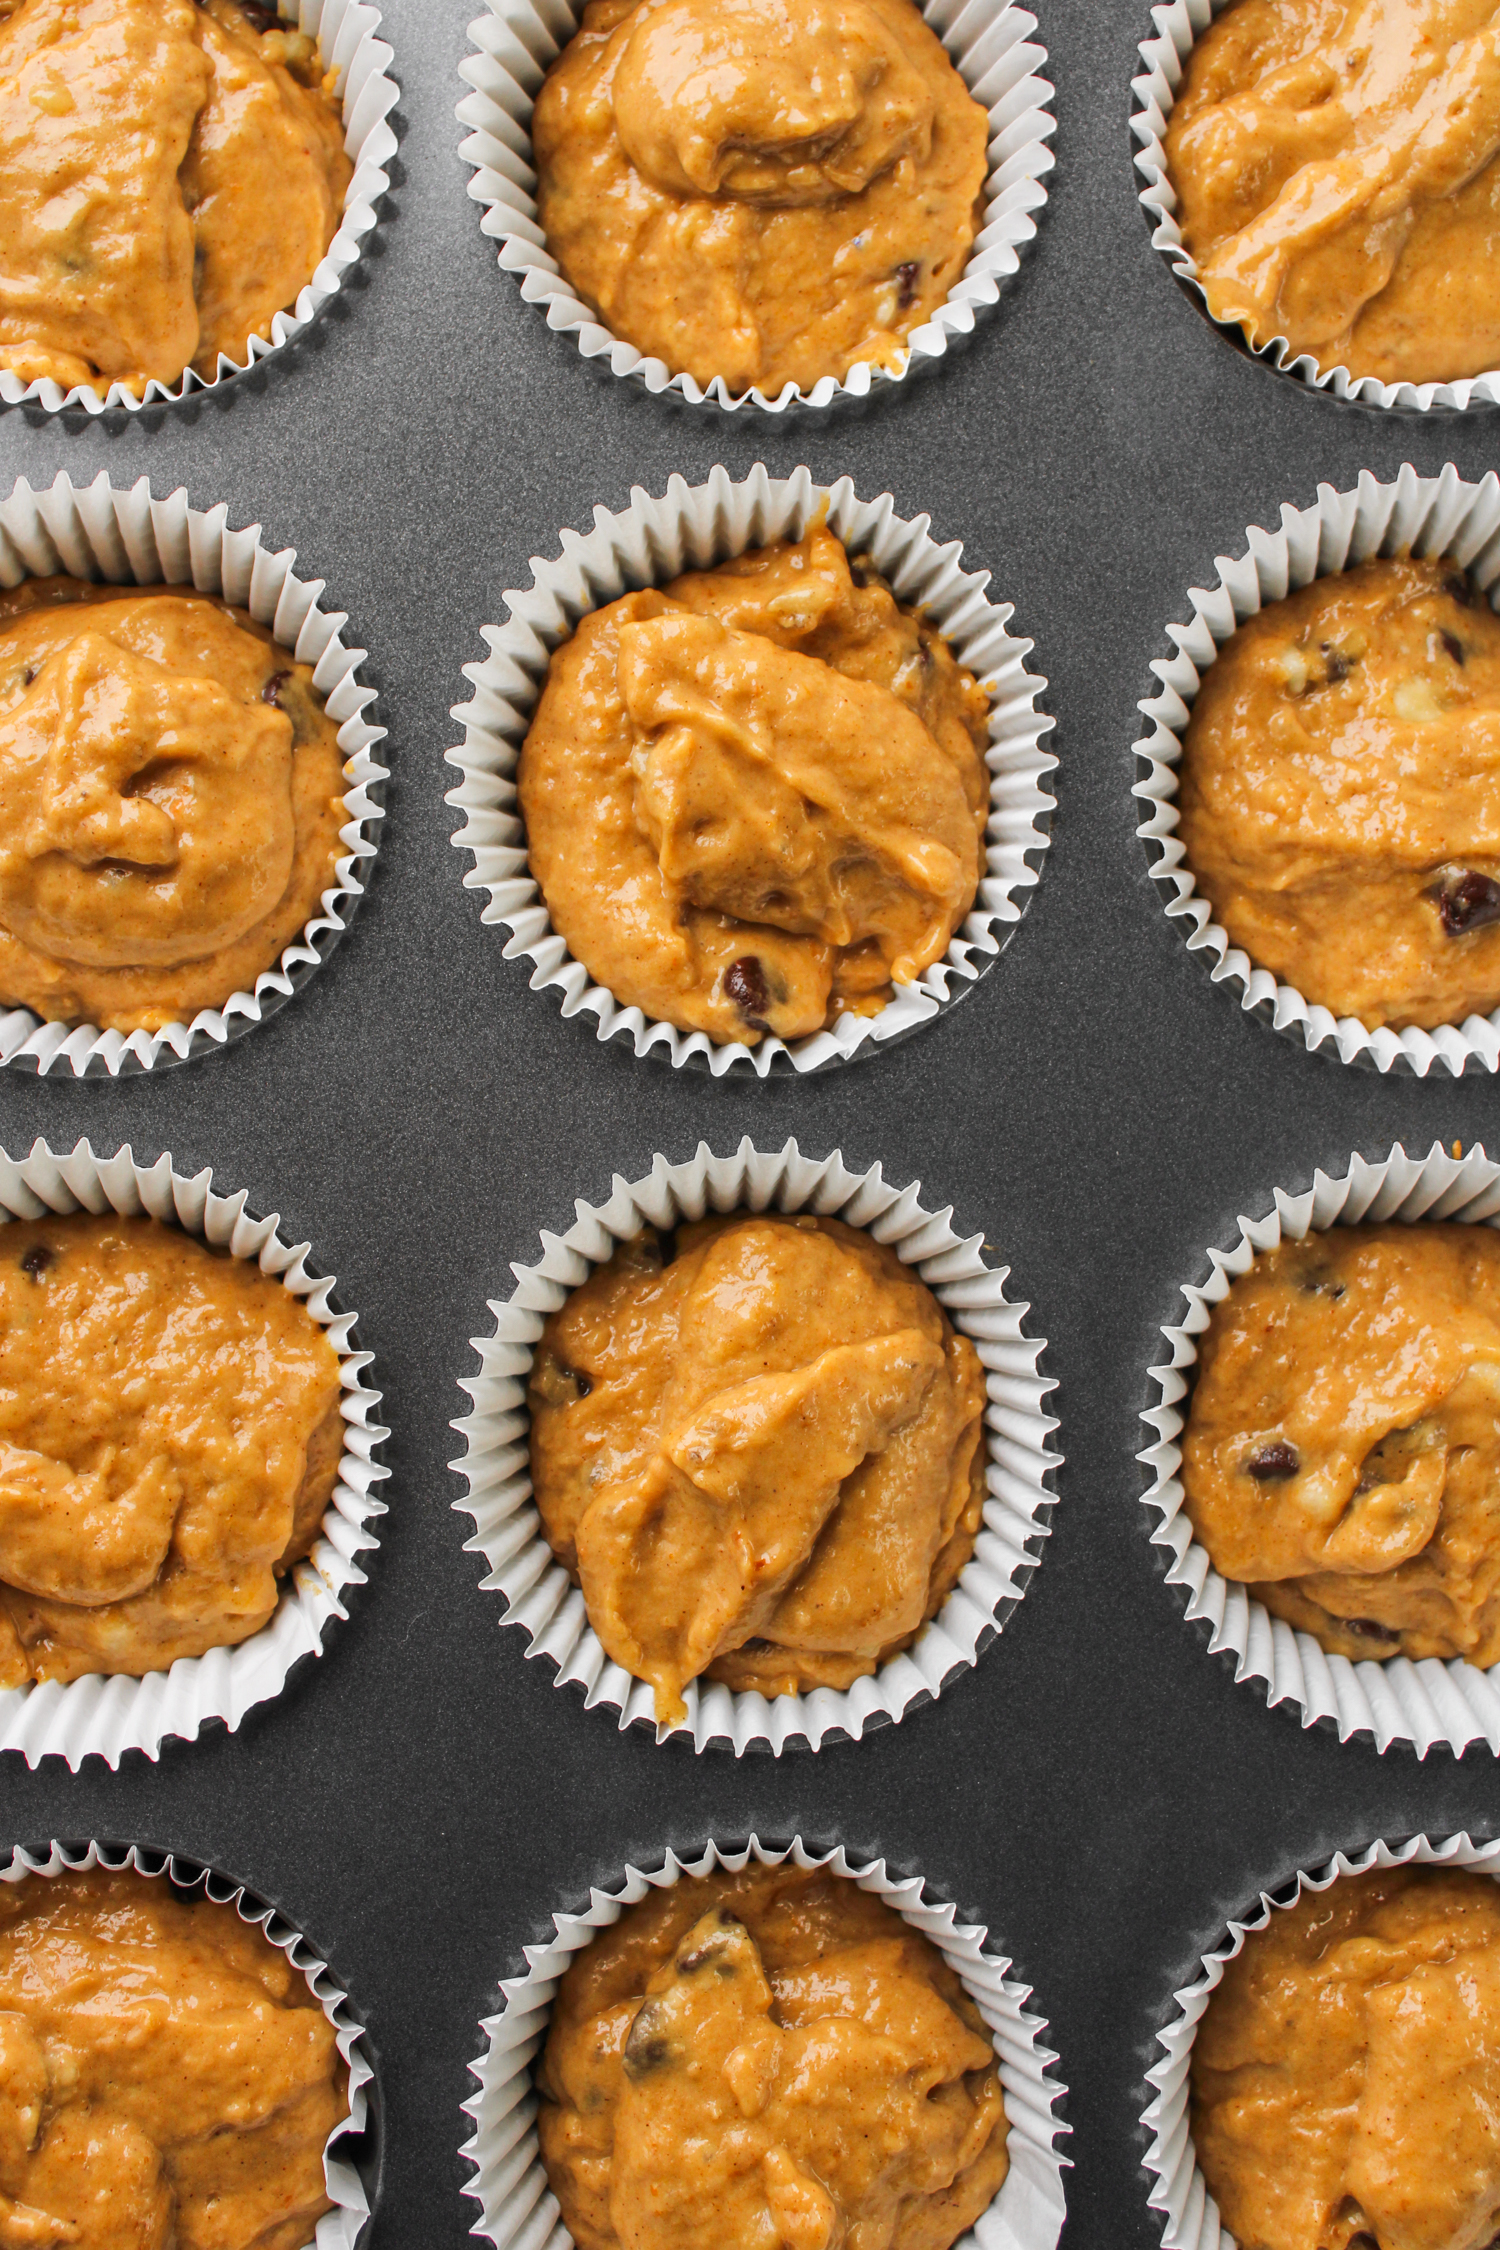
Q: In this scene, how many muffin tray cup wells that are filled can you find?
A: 12